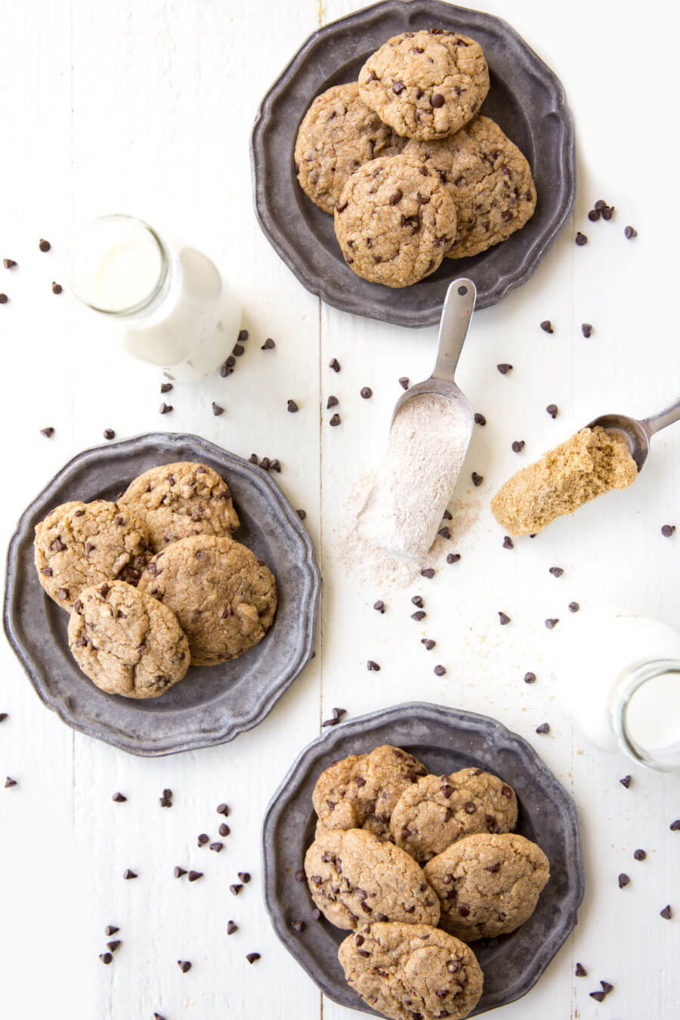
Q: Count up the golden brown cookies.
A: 13